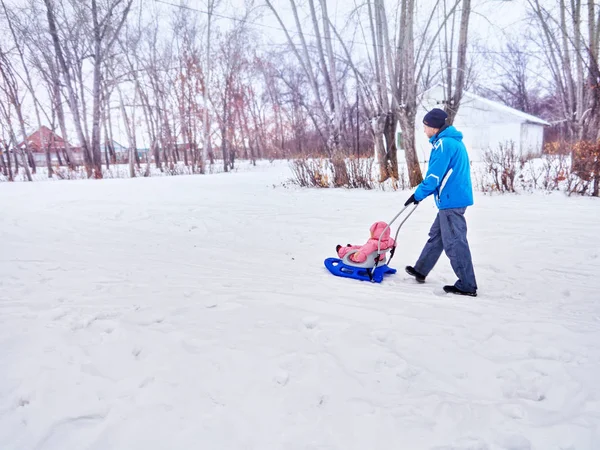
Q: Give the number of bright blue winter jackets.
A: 1